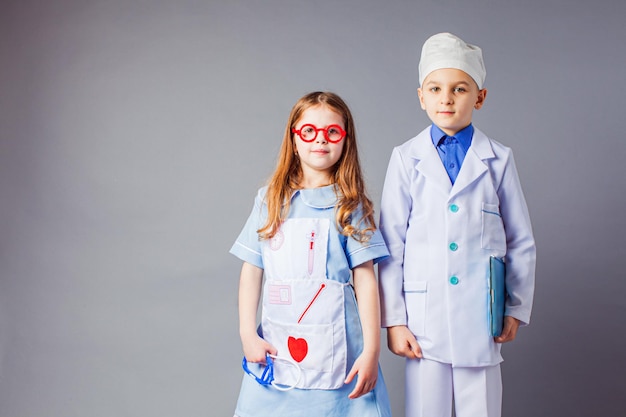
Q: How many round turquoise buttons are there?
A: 3